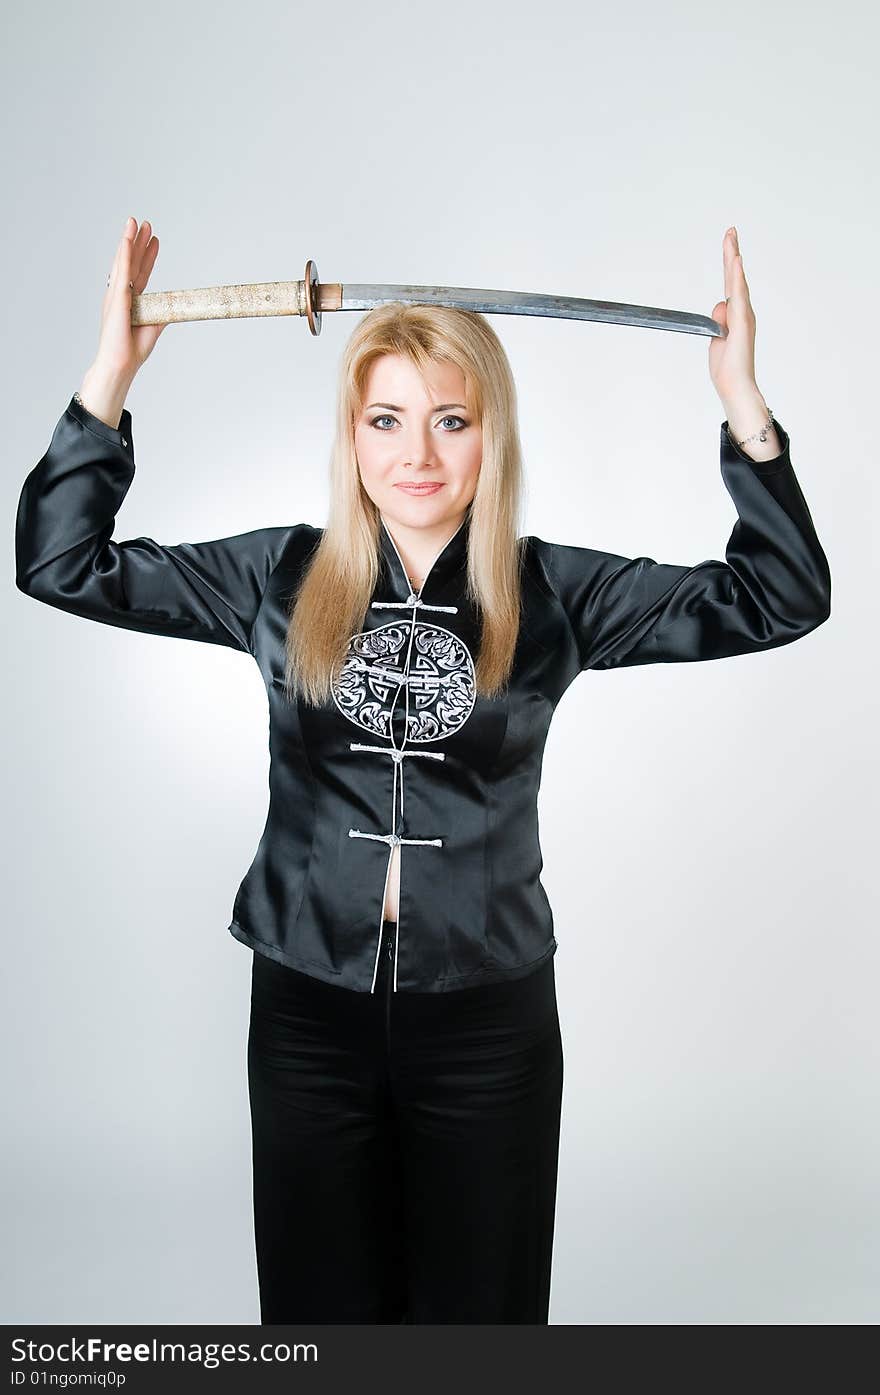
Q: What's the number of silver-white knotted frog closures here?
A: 4